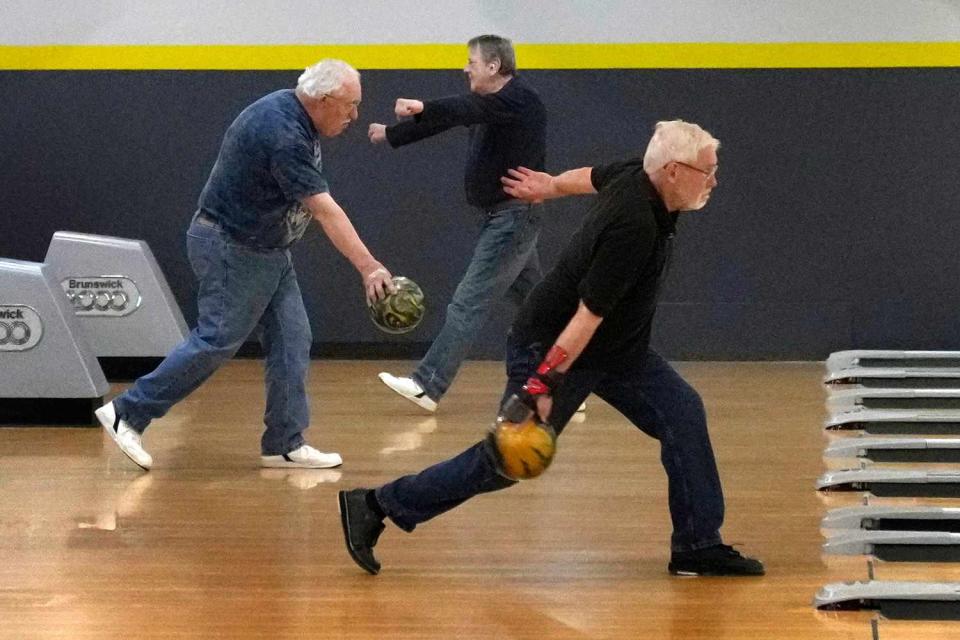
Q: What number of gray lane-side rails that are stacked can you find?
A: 9